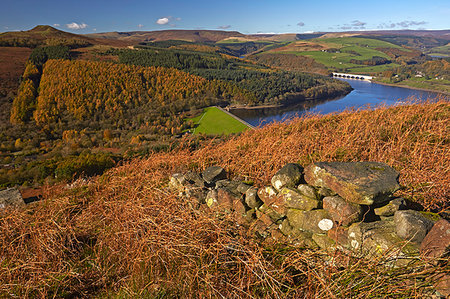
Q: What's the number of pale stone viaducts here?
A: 1